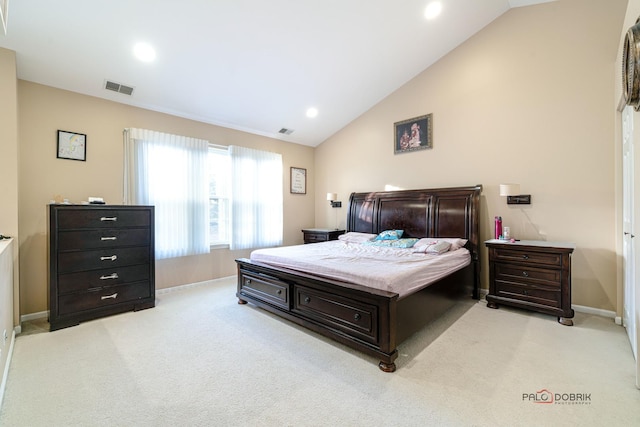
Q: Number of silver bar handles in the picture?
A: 5